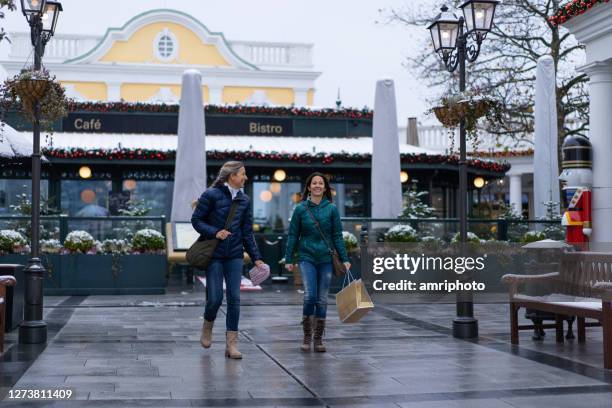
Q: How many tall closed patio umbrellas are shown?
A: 3